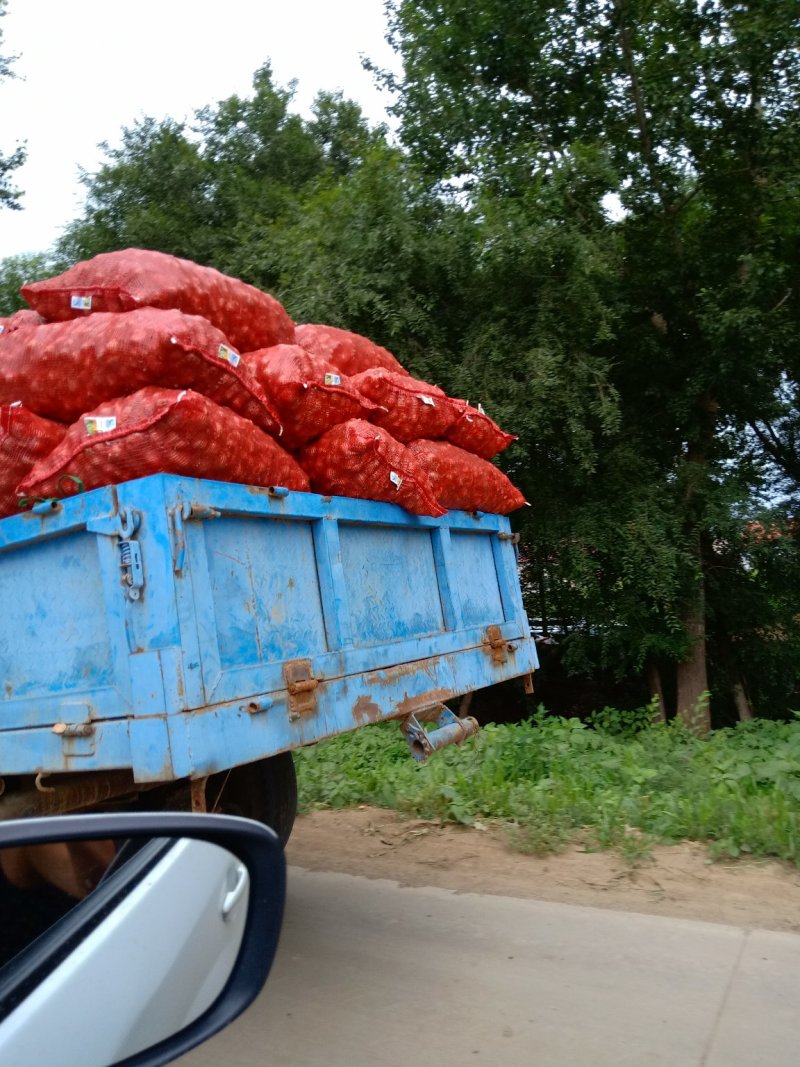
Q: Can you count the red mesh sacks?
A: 11